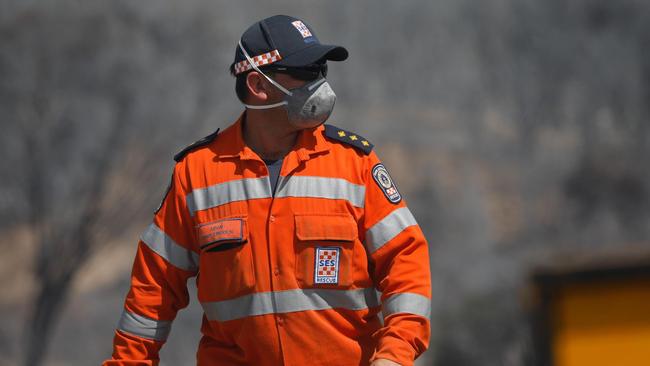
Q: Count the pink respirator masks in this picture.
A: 0